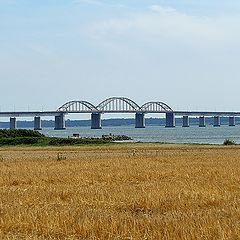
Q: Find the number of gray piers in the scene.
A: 10